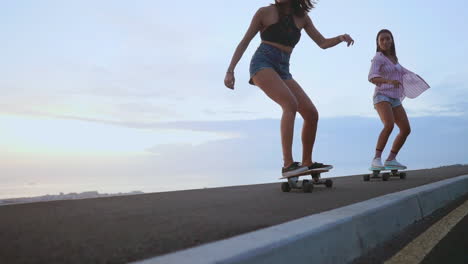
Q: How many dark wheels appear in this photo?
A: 6